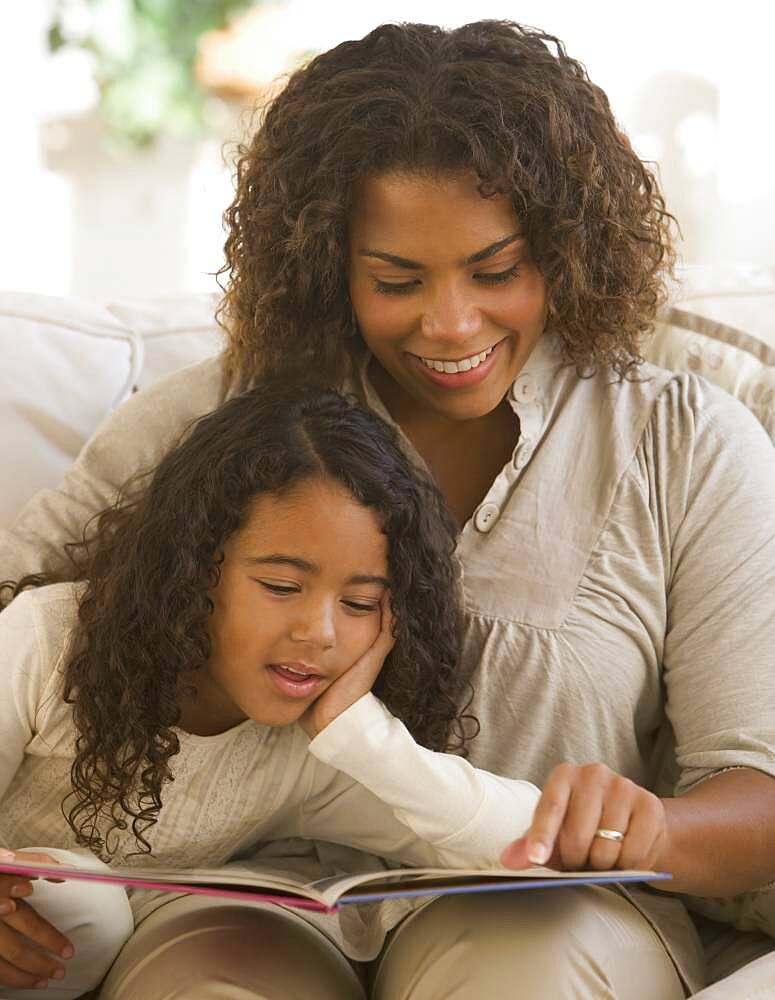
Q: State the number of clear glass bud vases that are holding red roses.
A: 0